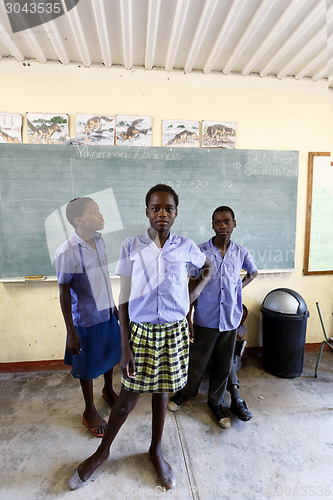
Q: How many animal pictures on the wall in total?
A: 6